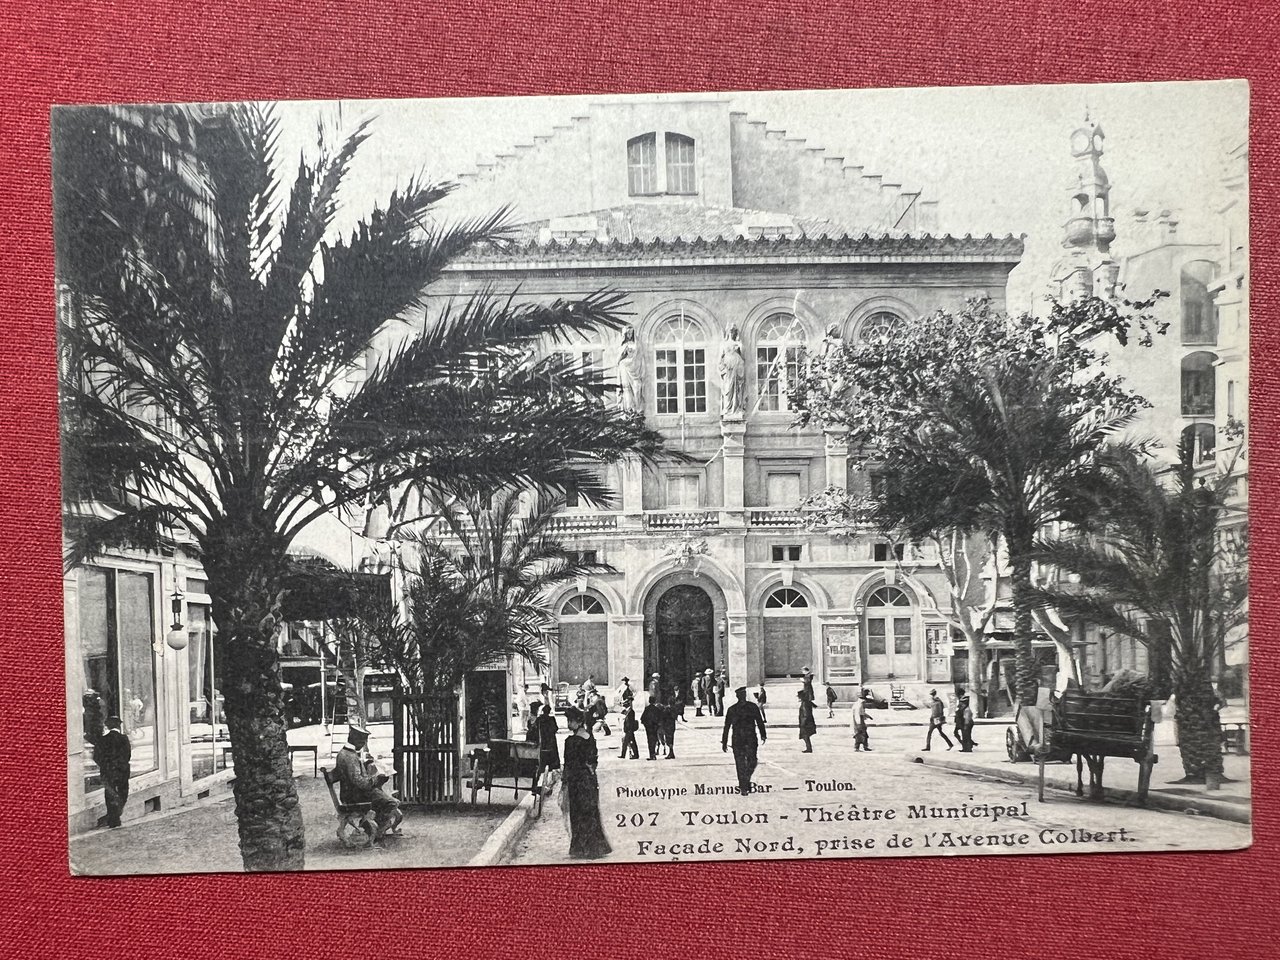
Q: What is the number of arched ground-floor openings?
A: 4